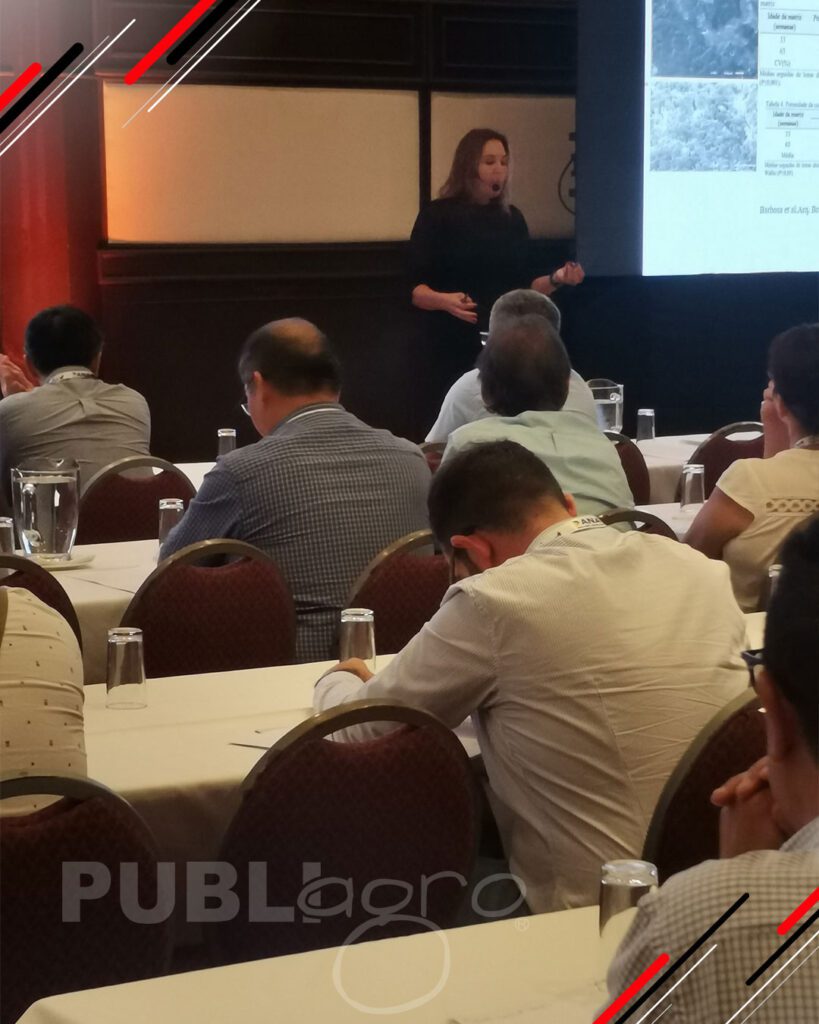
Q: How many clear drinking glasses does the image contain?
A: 9